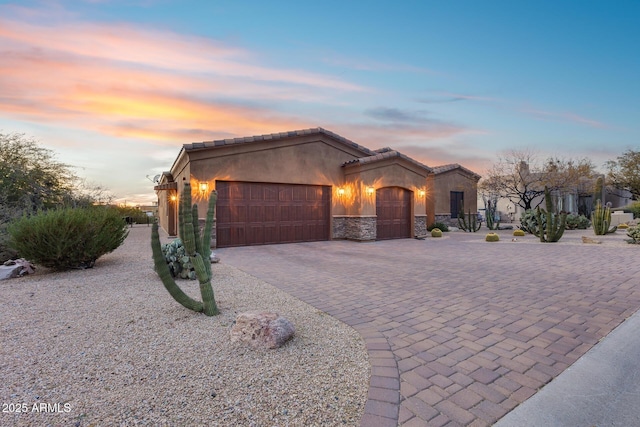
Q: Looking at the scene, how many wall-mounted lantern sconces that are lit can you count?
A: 5